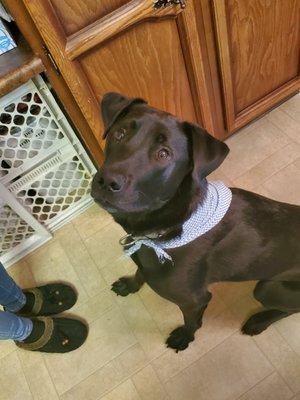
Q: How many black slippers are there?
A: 2